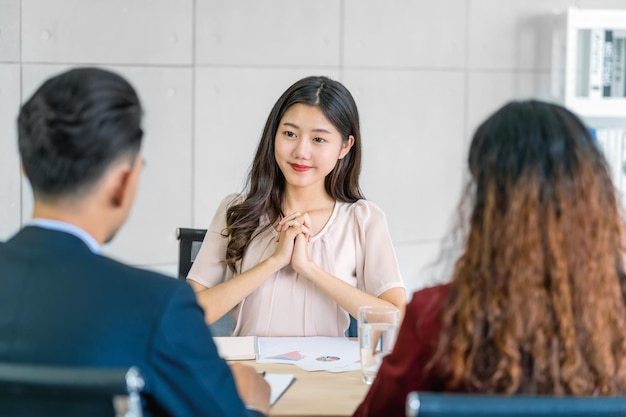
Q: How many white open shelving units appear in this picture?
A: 1